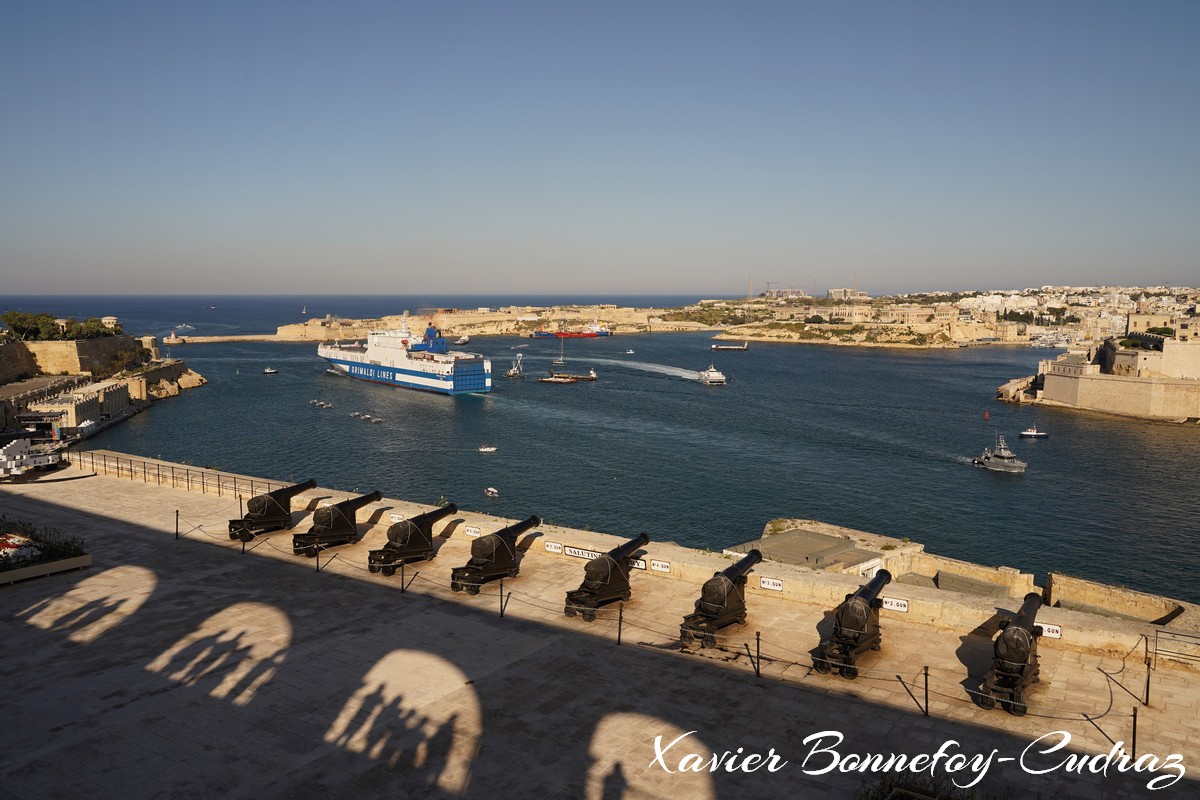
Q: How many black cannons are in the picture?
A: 8